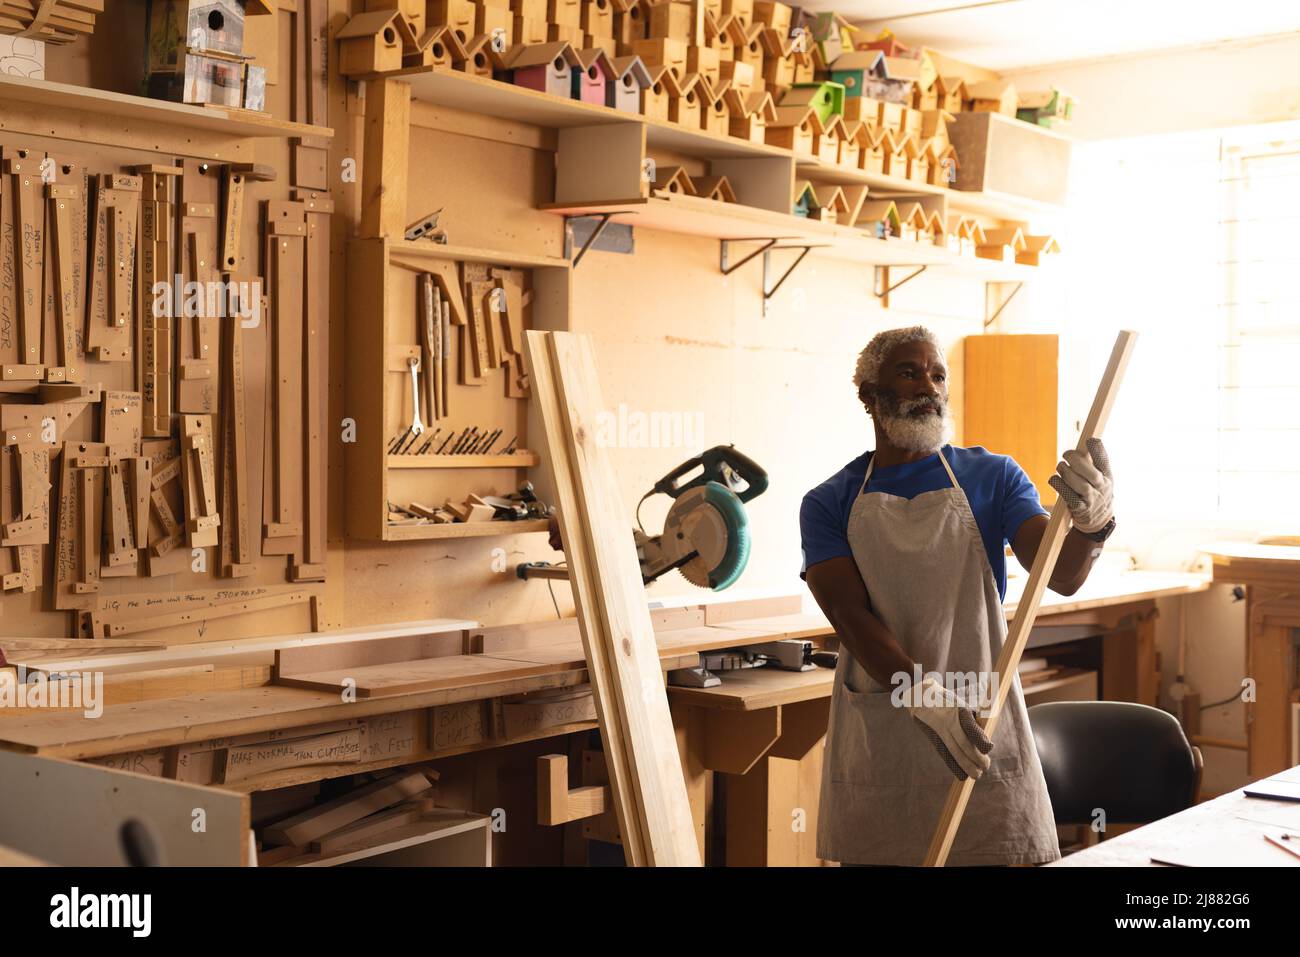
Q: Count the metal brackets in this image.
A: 5